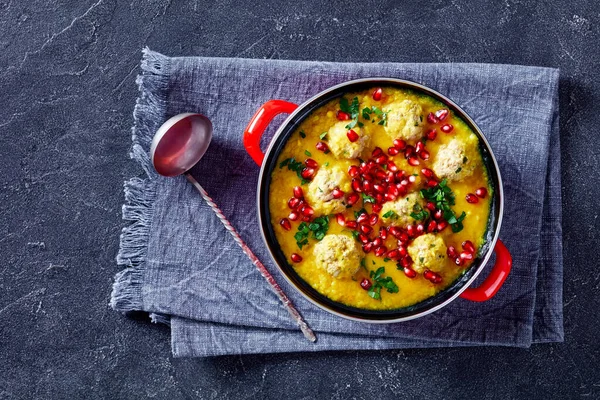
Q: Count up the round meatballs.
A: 7